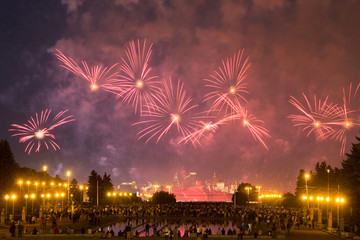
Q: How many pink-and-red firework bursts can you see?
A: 9